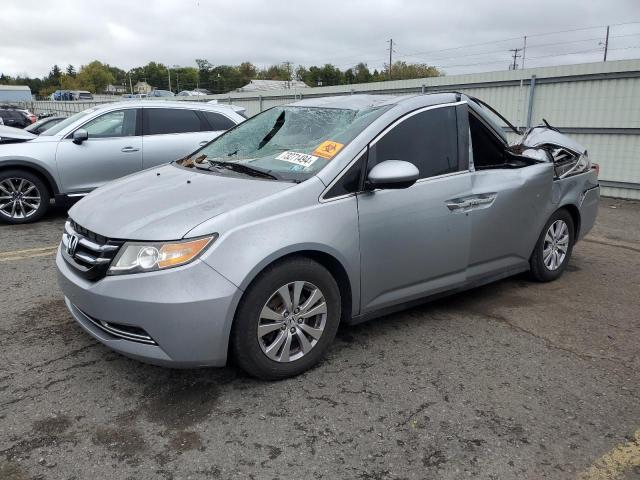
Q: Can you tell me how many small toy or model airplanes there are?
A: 0